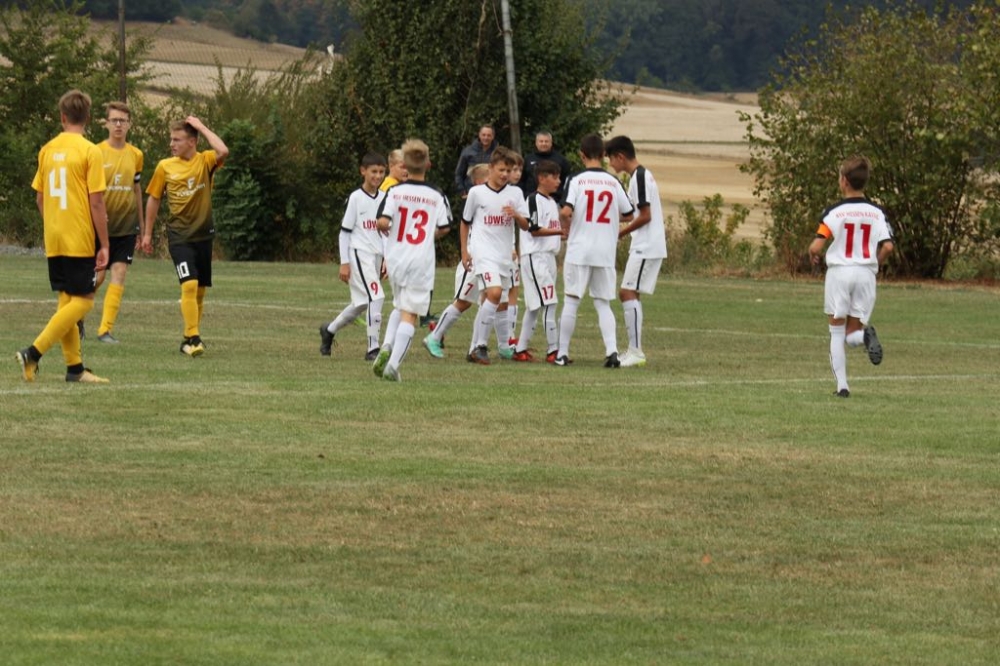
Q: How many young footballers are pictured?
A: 13